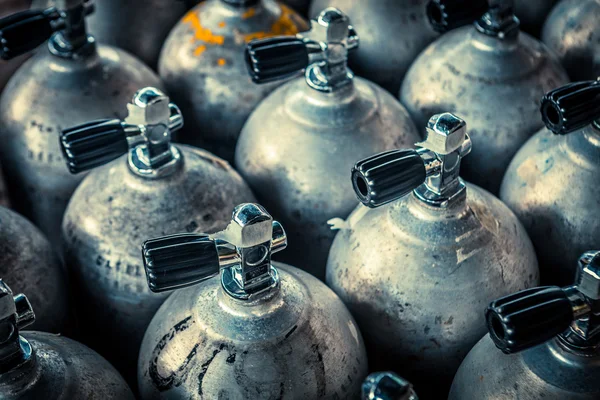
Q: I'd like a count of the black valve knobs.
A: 8